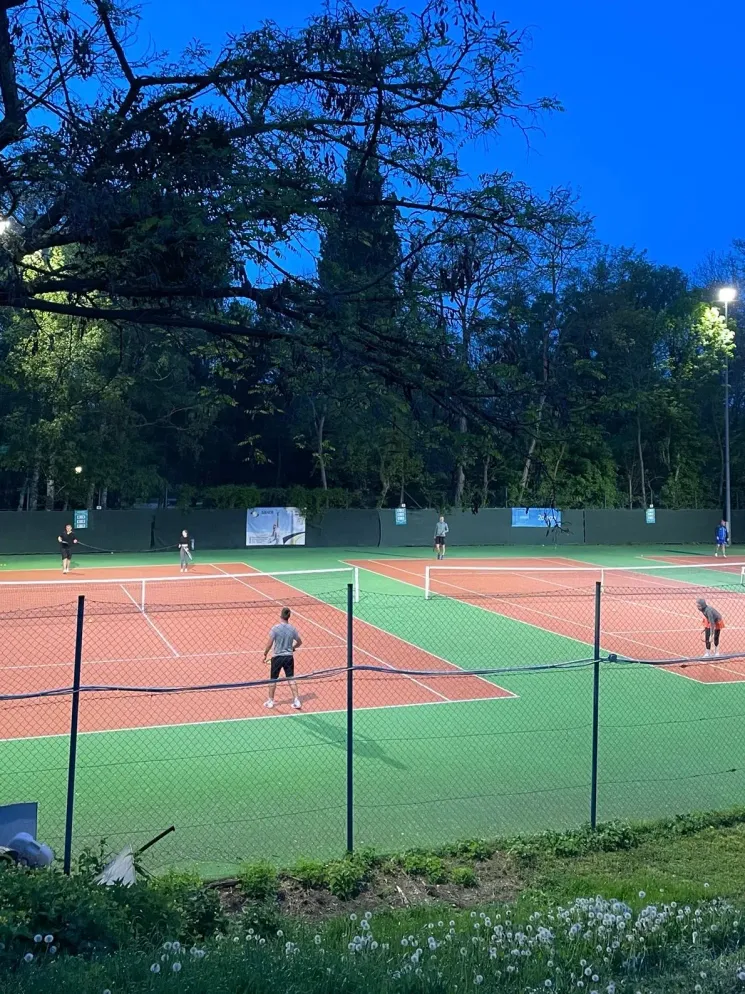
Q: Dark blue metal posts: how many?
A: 3